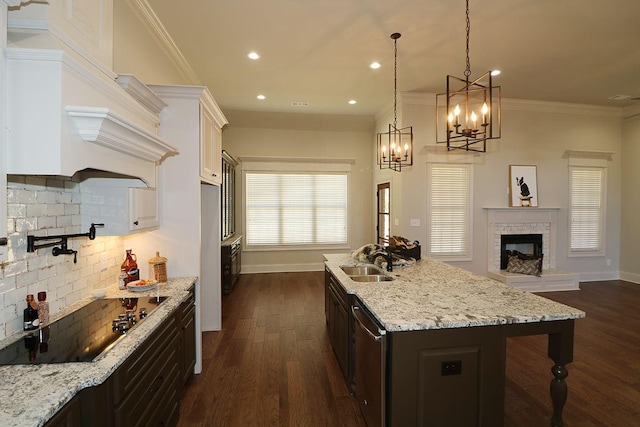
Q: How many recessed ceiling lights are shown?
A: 5